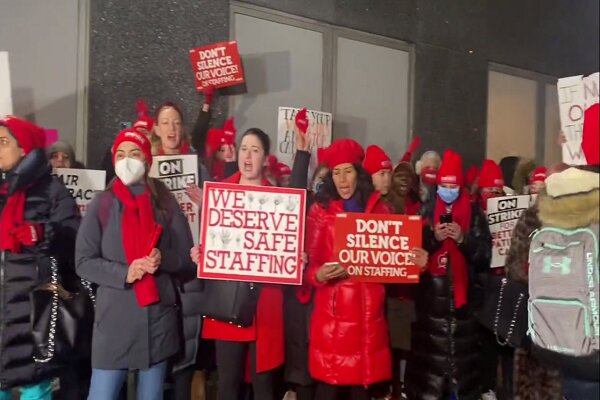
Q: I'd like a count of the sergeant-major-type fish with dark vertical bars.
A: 0